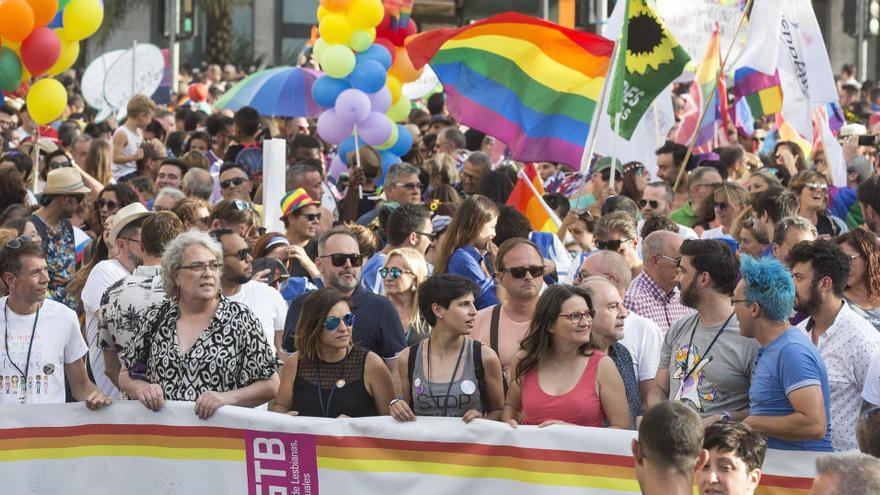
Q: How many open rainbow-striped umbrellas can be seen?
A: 1